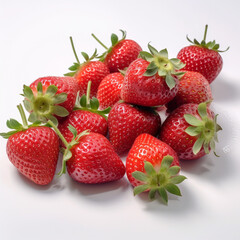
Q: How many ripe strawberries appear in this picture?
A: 13